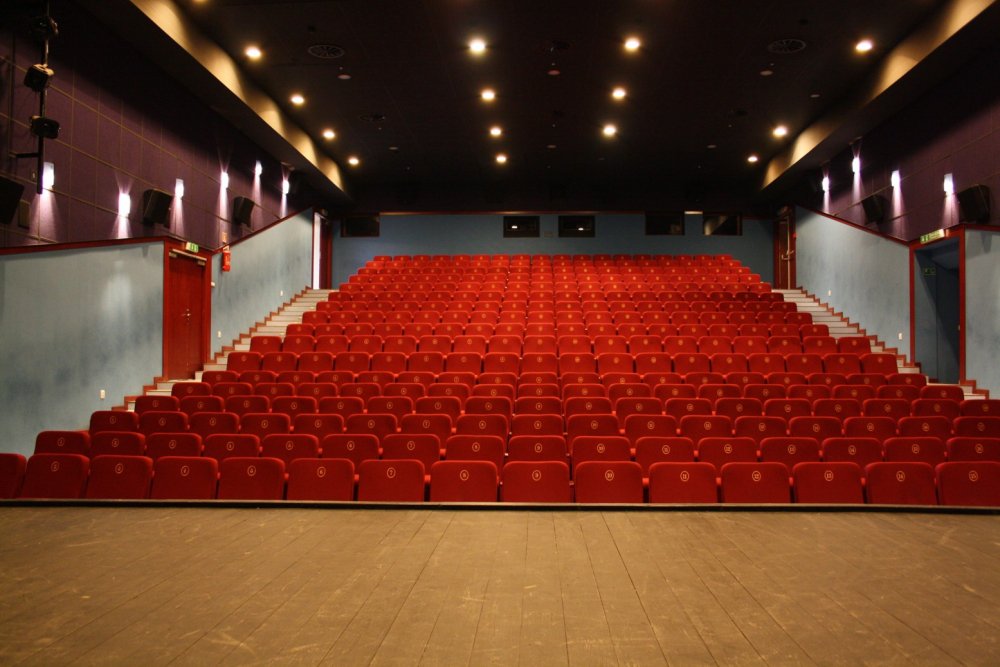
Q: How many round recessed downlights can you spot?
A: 14